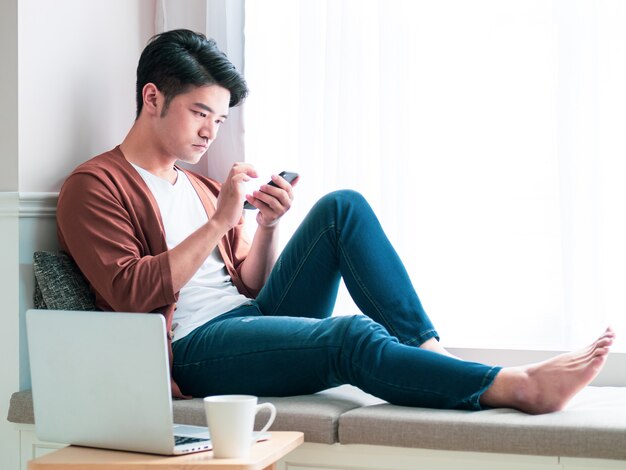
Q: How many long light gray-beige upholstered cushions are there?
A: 2